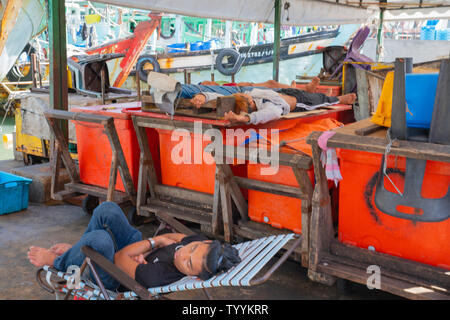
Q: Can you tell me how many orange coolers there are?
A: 4